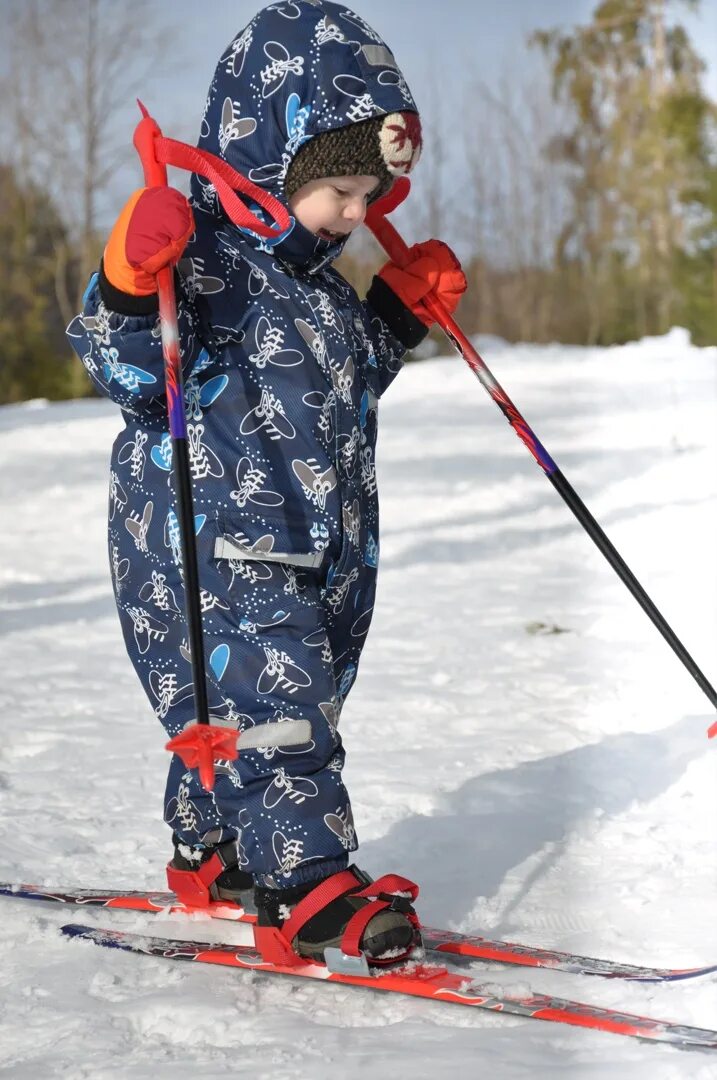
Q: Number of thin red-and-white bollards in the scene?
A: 0